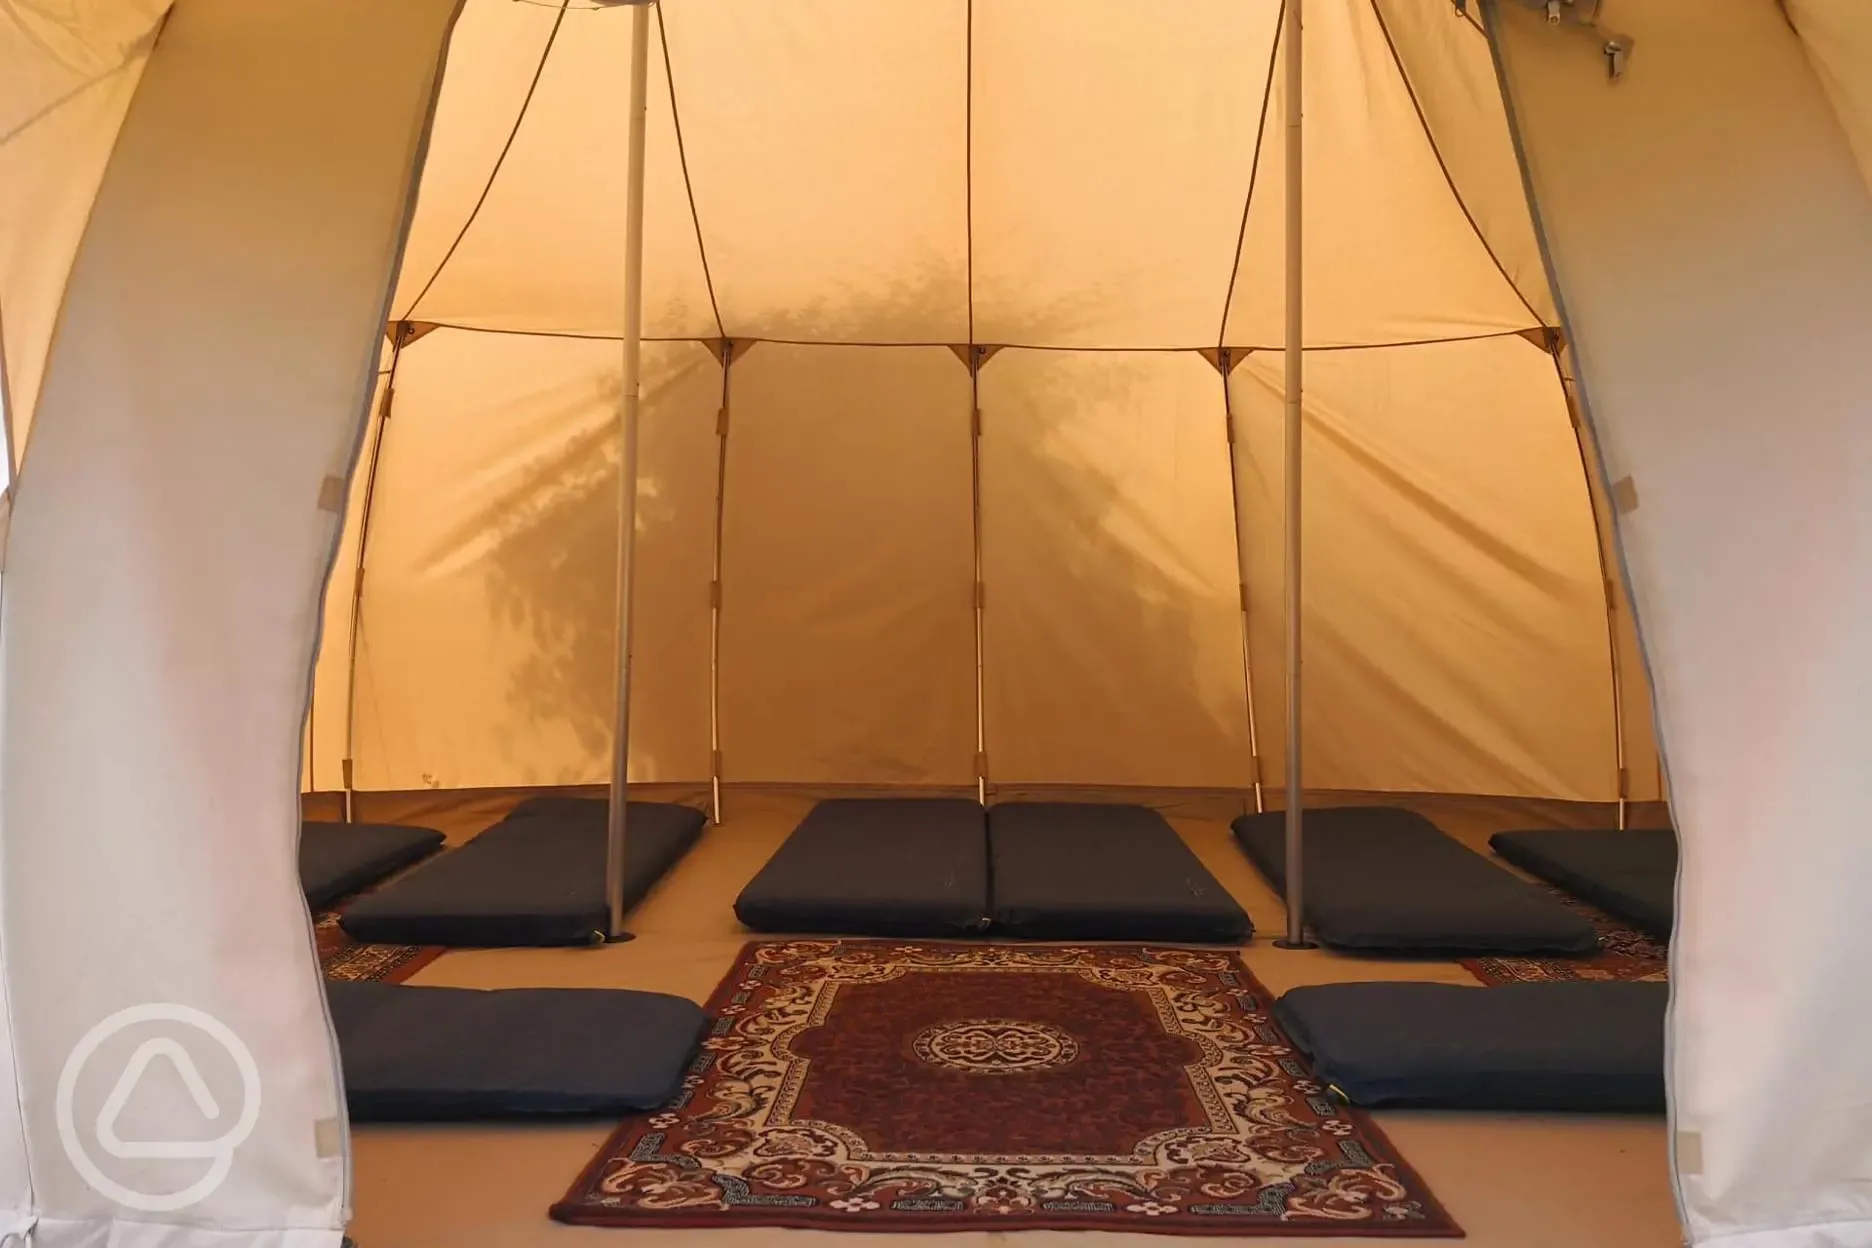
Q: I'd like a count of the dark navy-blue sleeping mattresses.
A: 8